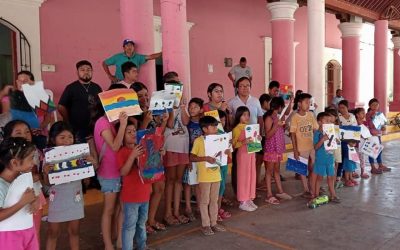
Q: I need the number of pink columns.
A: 6